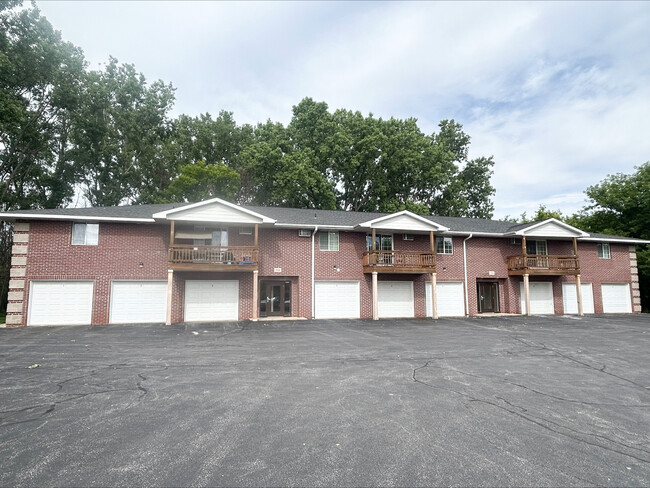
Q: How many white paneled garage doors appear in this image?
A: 9